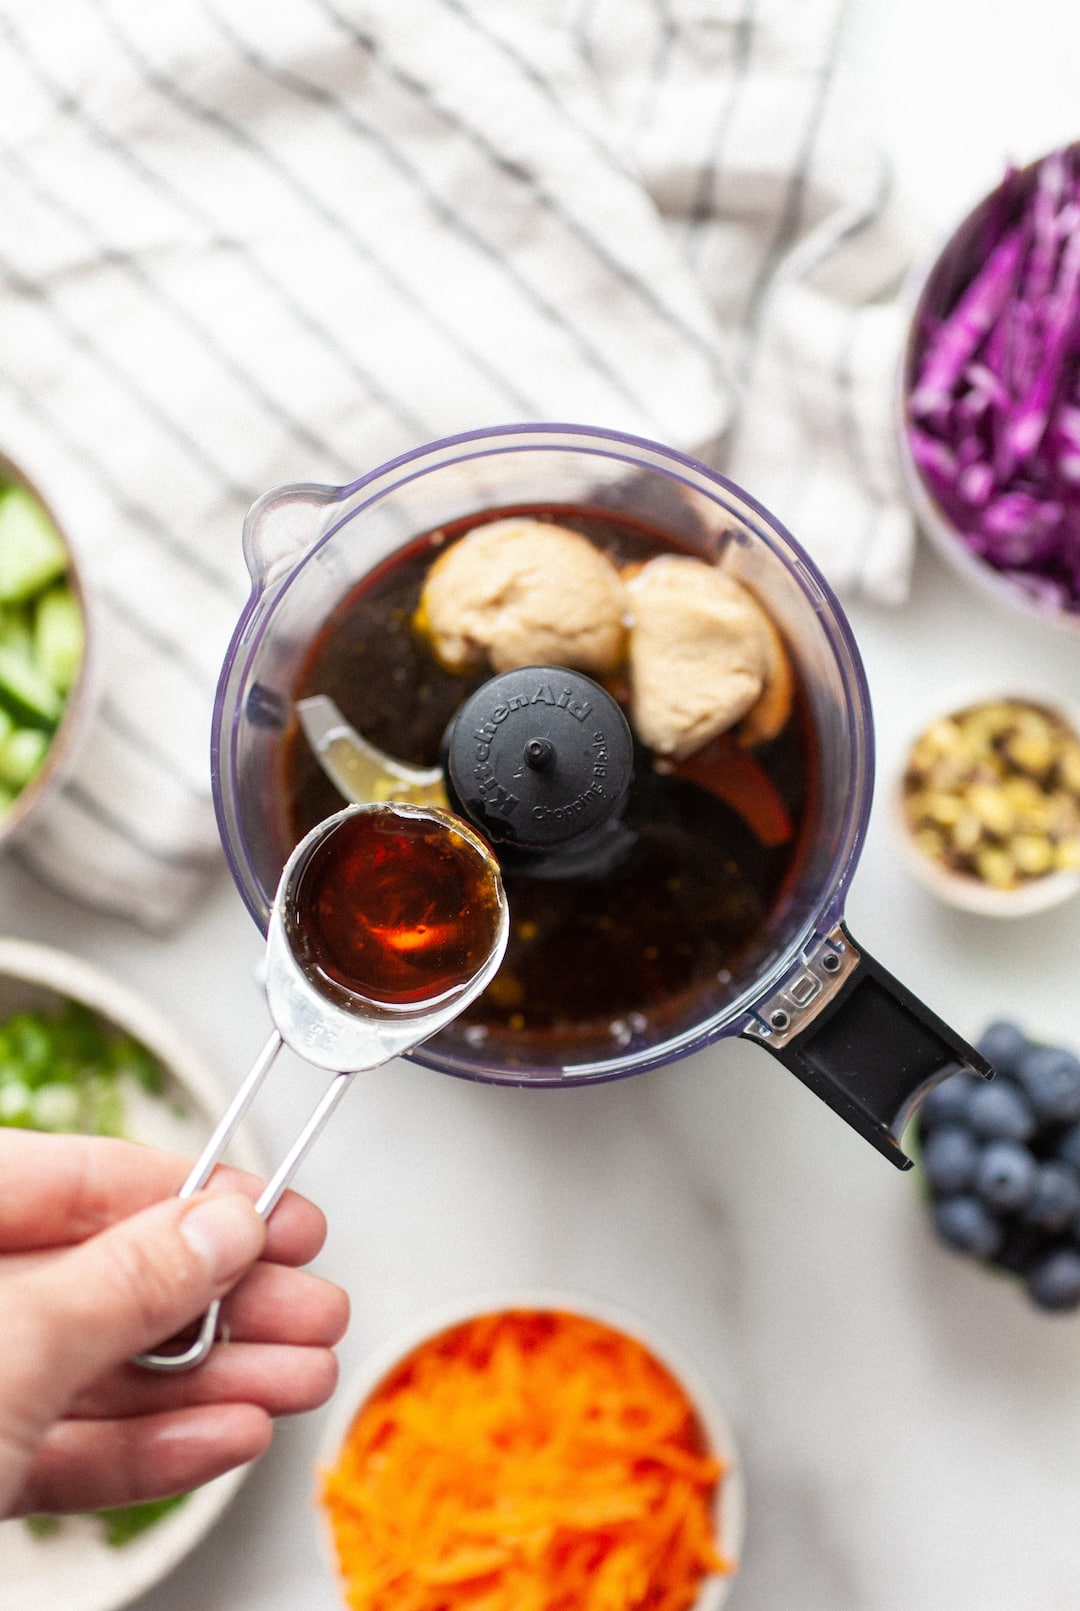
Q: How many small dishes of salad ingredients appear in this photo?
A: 6